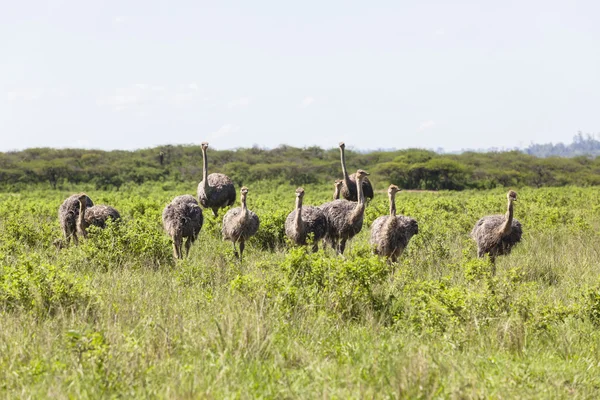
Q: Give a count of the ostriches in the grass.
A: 11